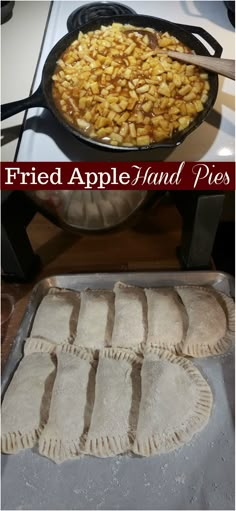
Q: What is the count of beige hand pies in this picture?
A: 9